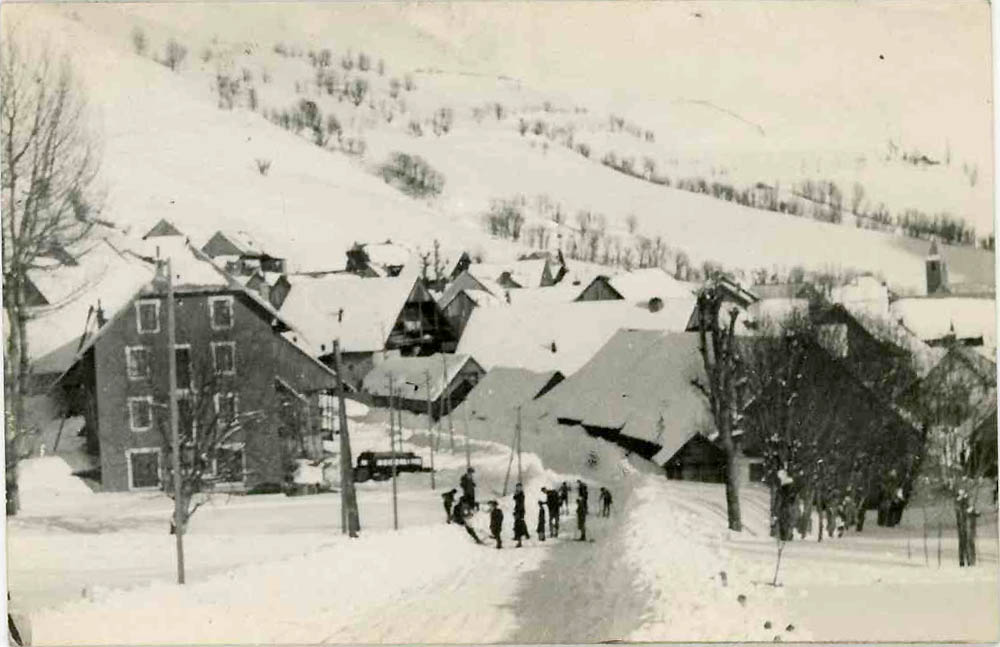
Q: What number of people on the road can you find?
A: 11